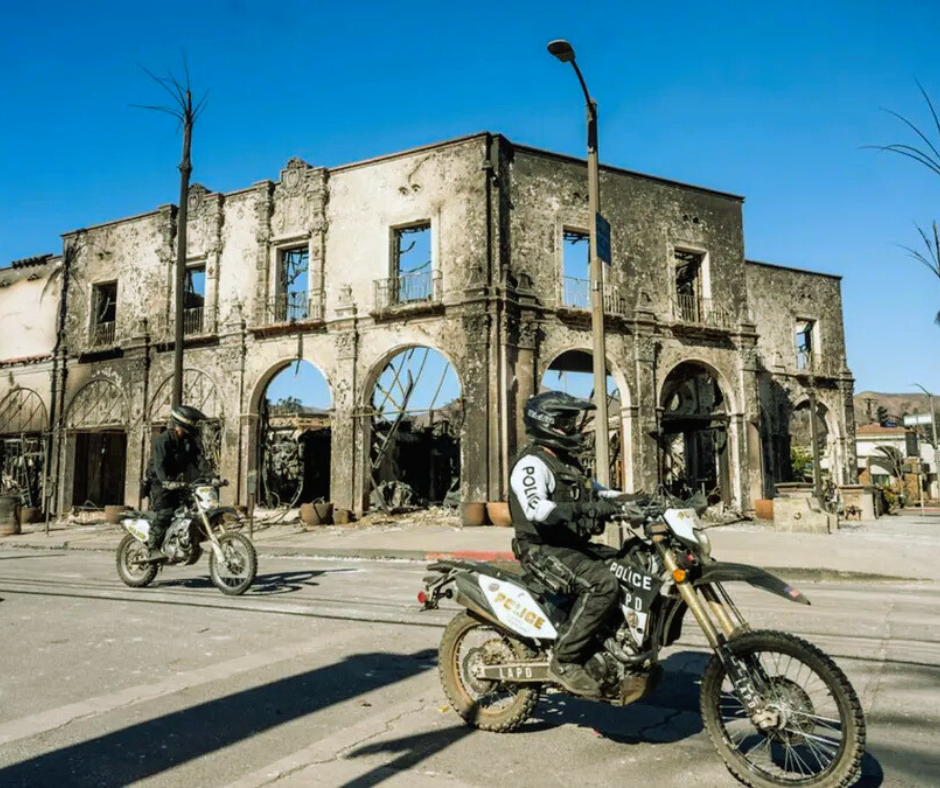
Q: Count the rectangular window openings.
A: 7